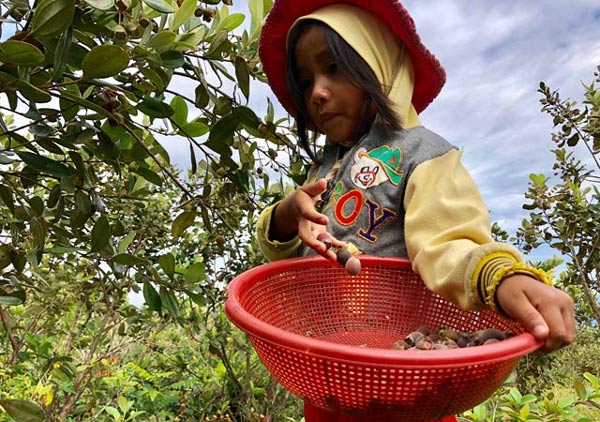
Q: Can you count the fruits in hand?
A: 3